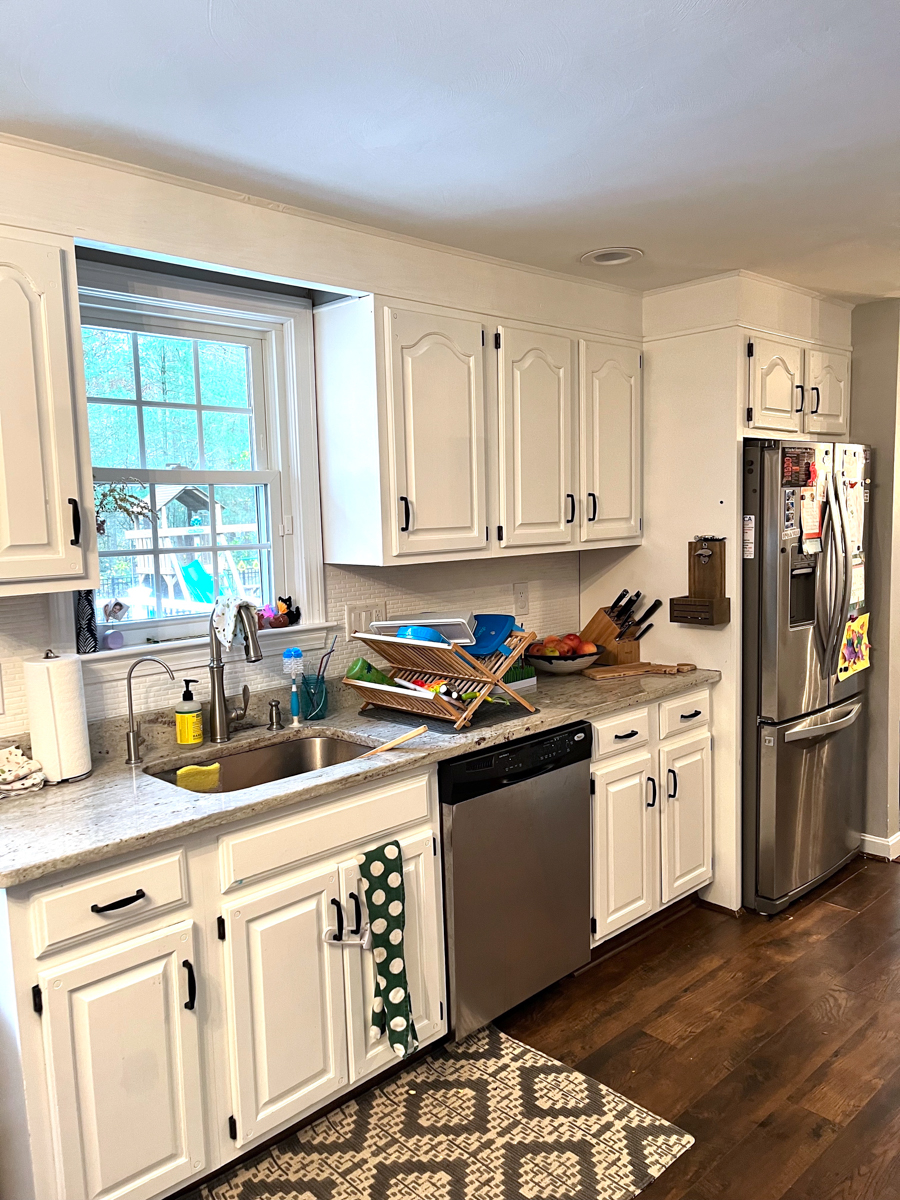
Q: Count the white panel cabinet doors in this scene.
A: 11